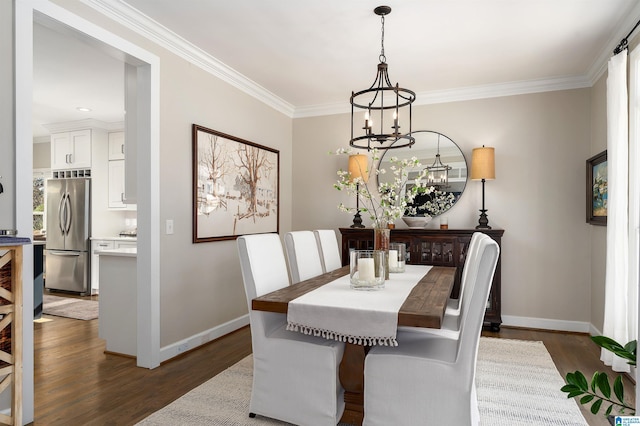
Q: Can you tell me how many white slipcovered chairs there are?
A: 6